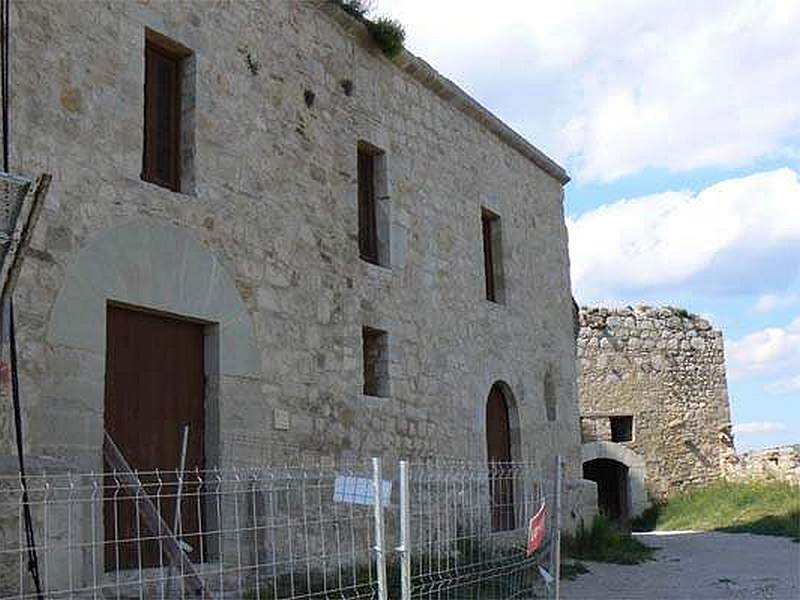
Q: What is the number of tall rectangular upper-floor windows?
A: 3